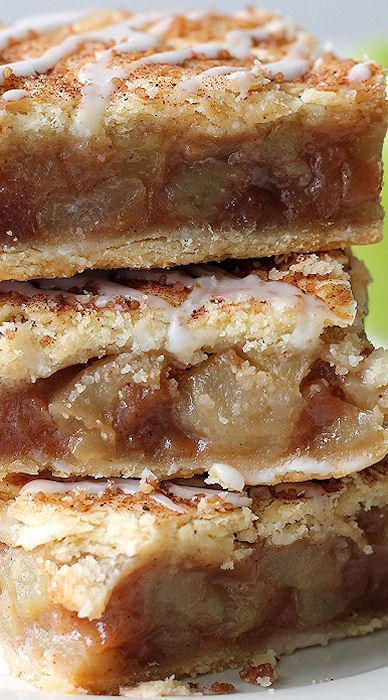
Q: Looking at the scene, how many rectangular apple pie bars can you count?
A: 3